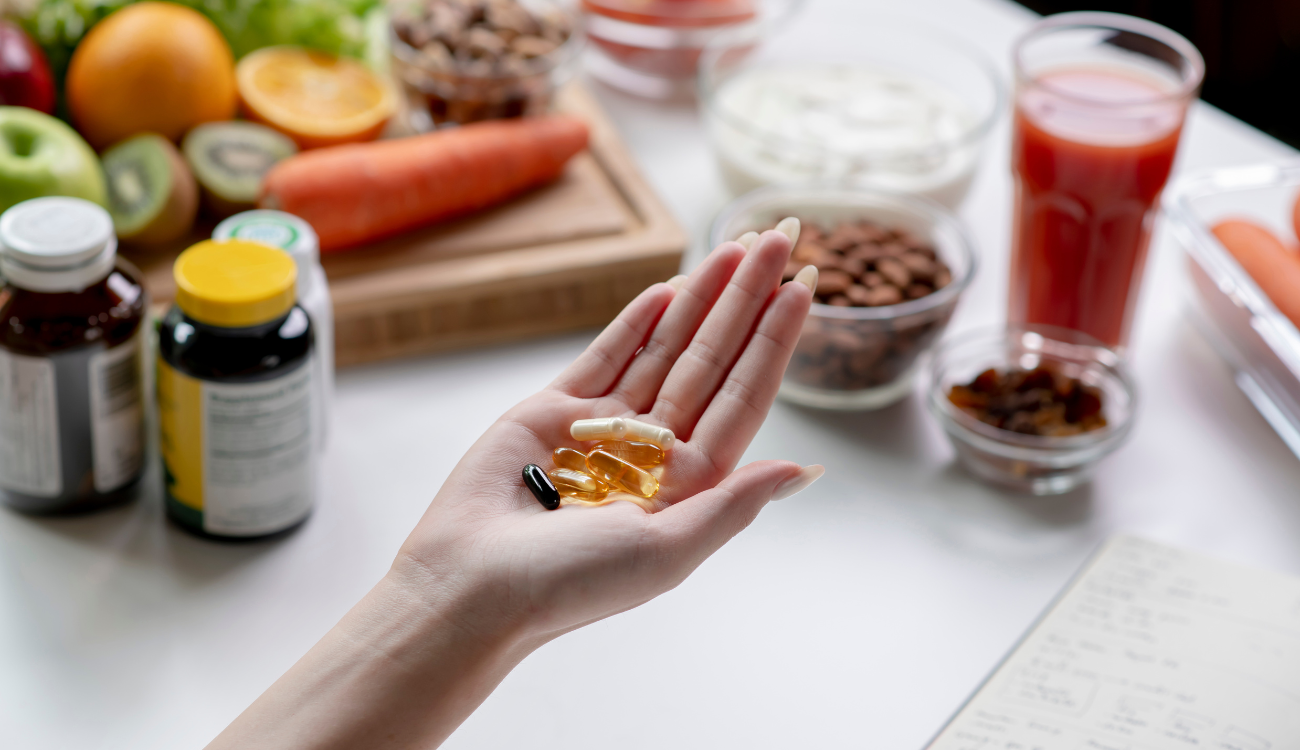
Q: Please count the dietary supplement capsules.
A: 7